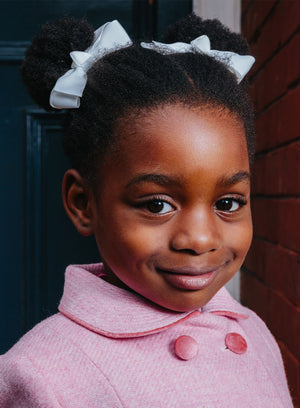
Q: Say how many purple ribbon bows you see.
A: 0